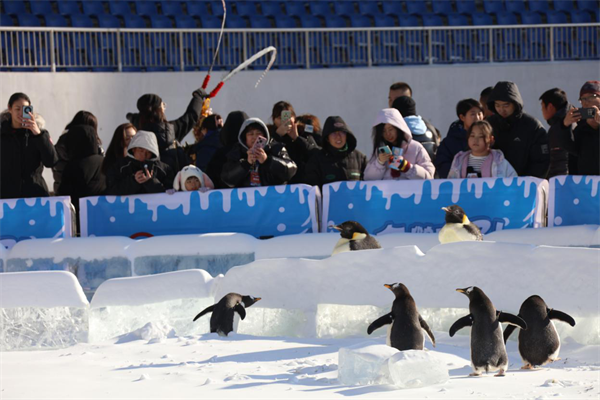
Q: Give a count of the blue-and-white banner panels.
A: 4